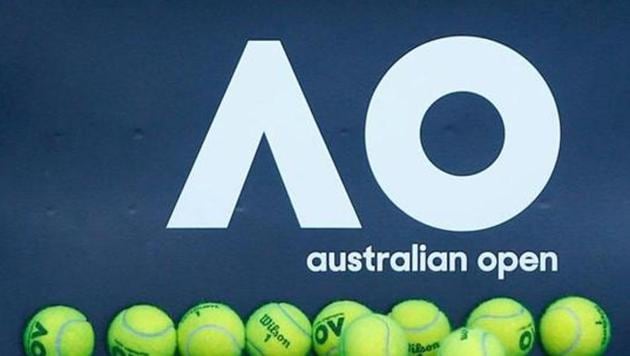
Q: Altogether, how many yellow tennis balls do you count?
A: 10